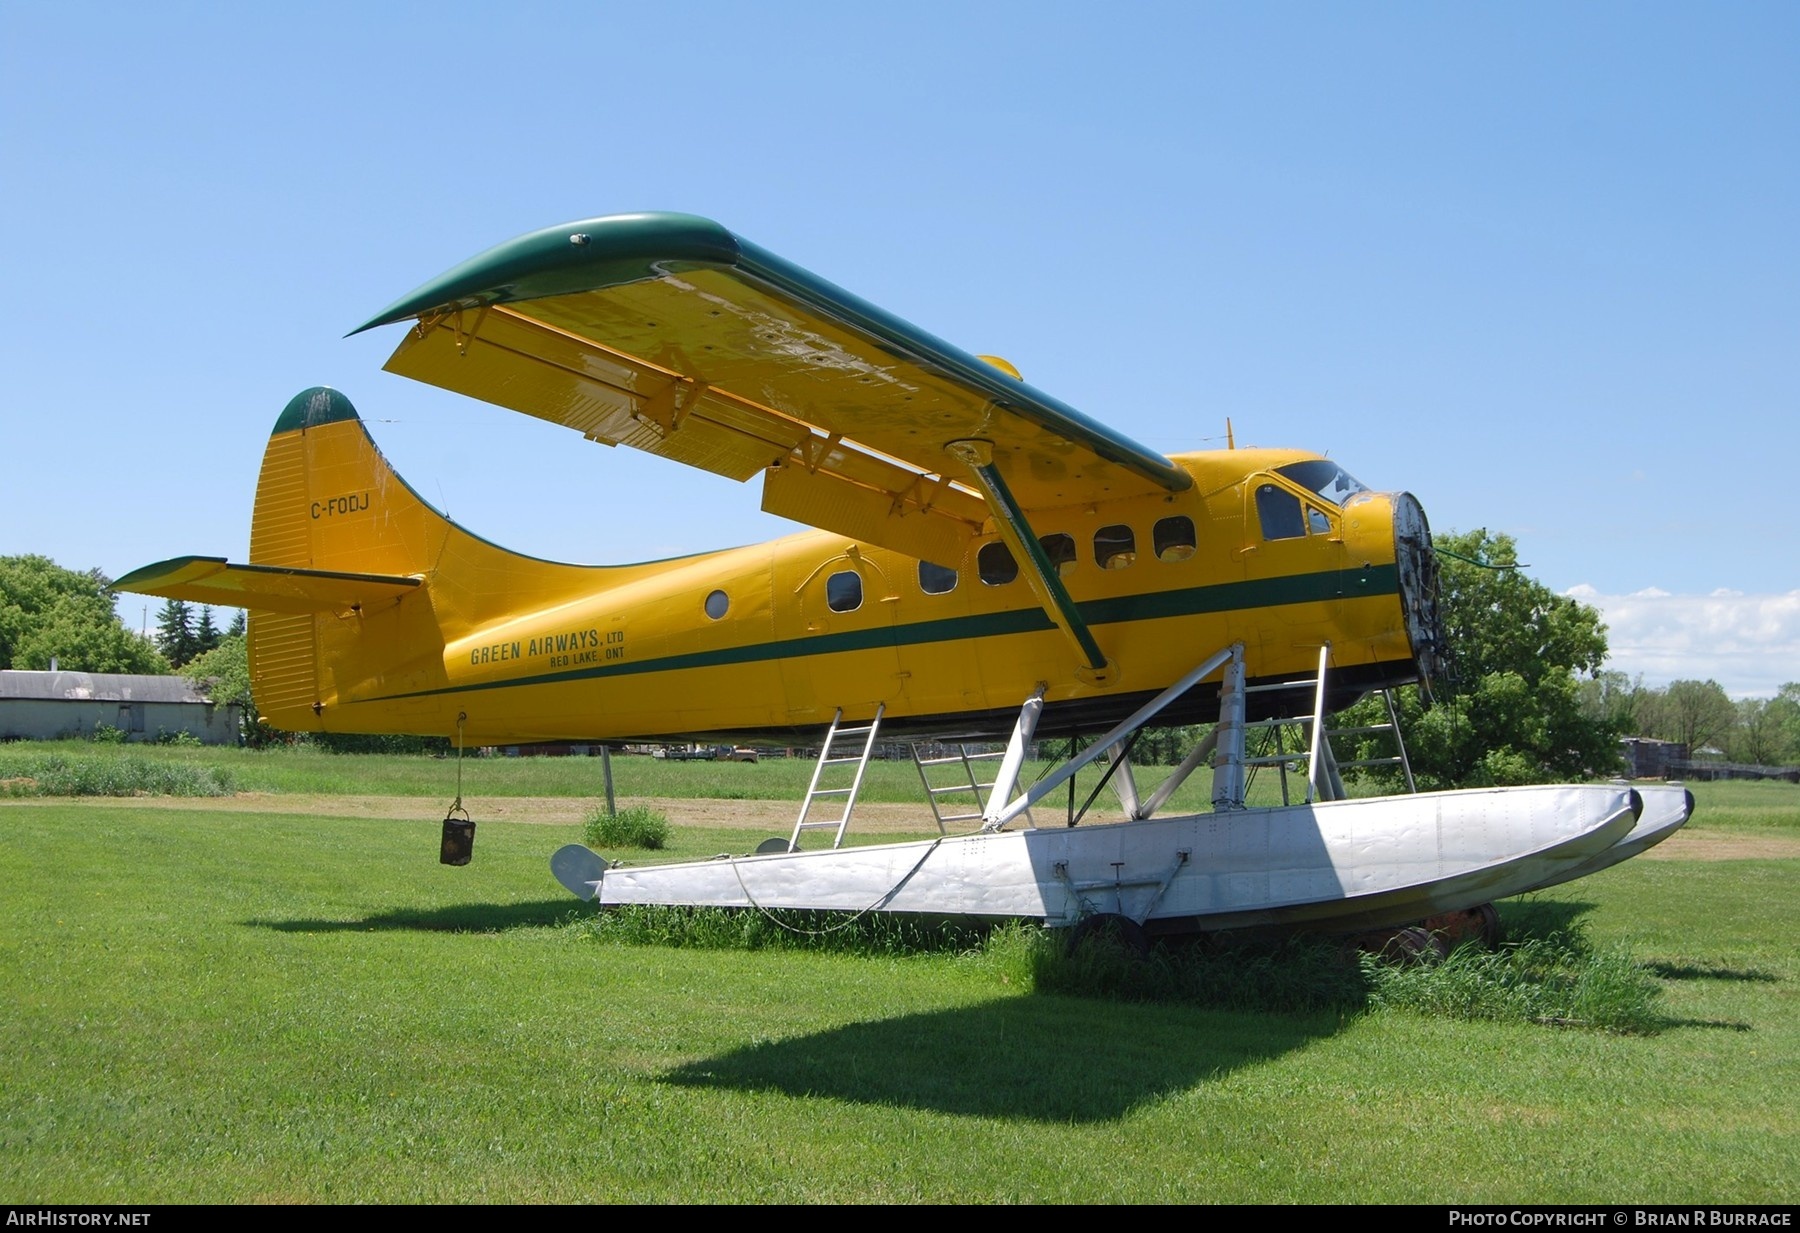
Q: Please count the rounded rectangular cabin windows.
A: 6